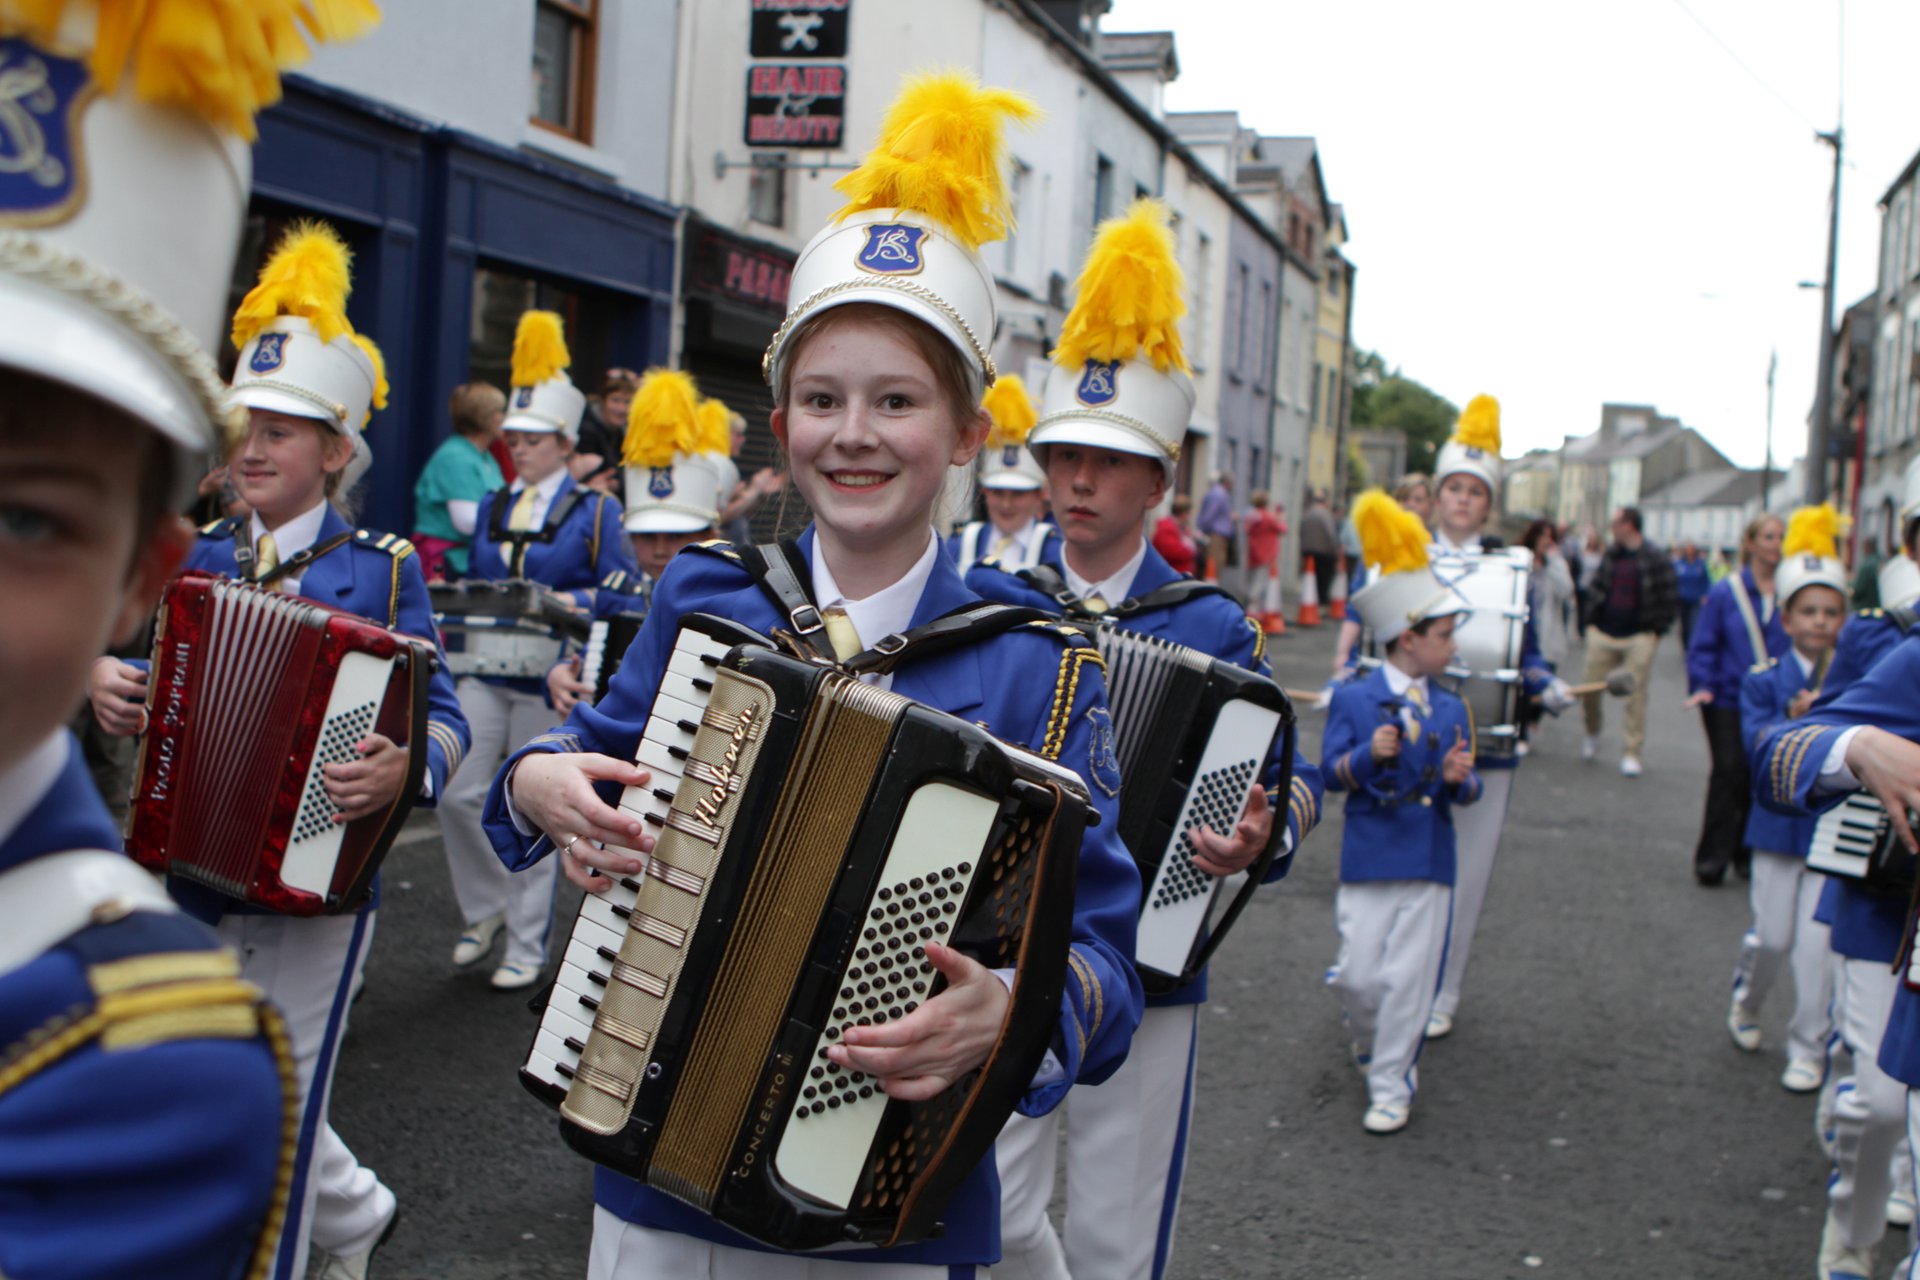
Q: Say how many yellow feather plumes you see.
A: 12